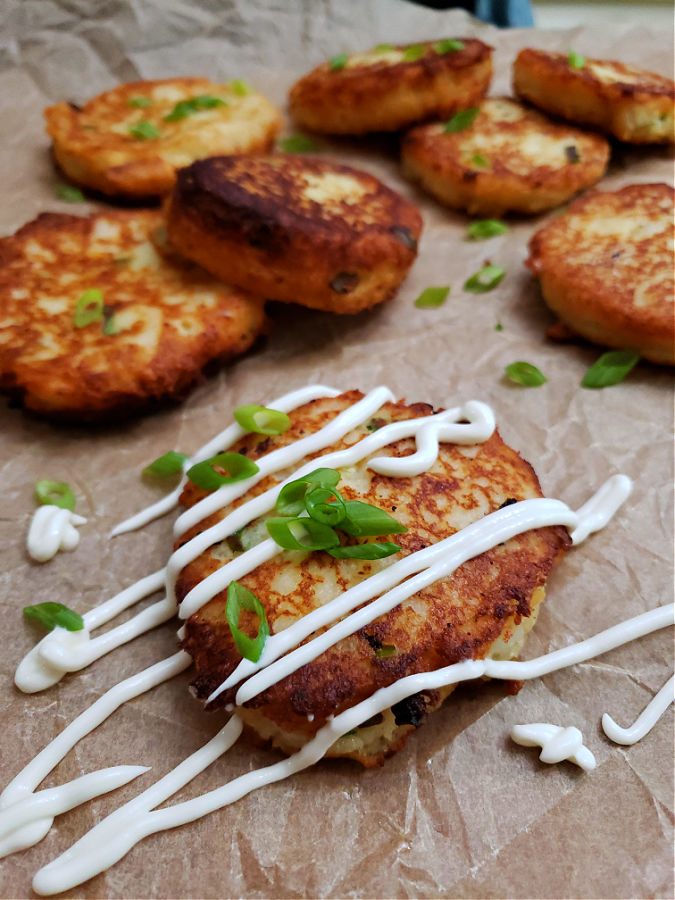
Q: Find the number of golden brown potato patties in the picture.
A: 8